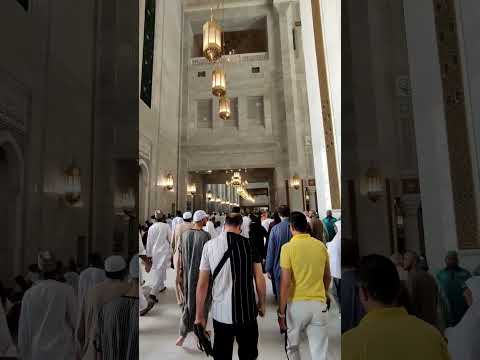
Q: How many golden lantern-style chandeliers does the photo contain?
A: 3